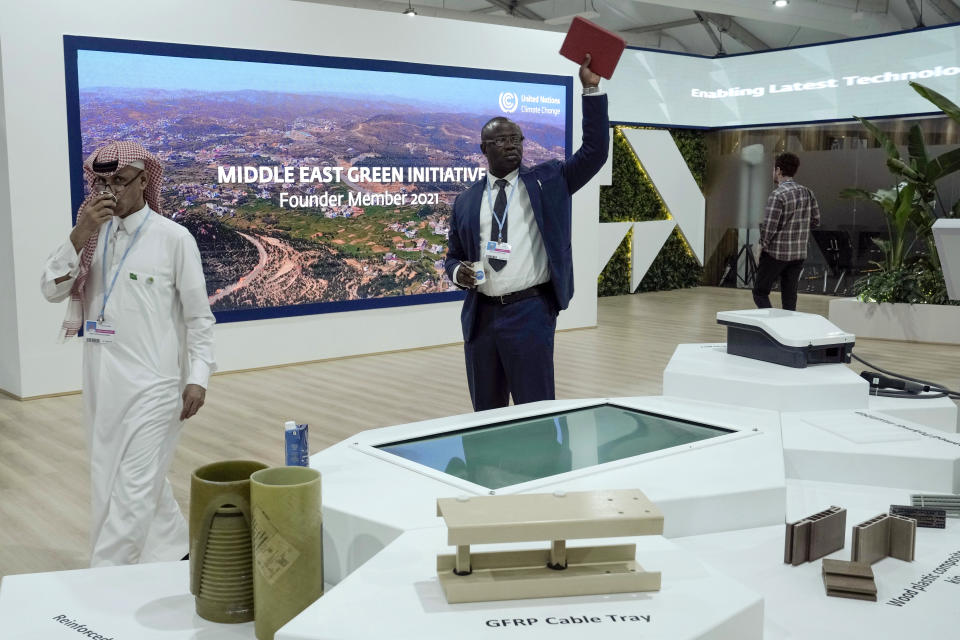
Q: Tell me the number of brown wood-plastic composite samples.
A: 3